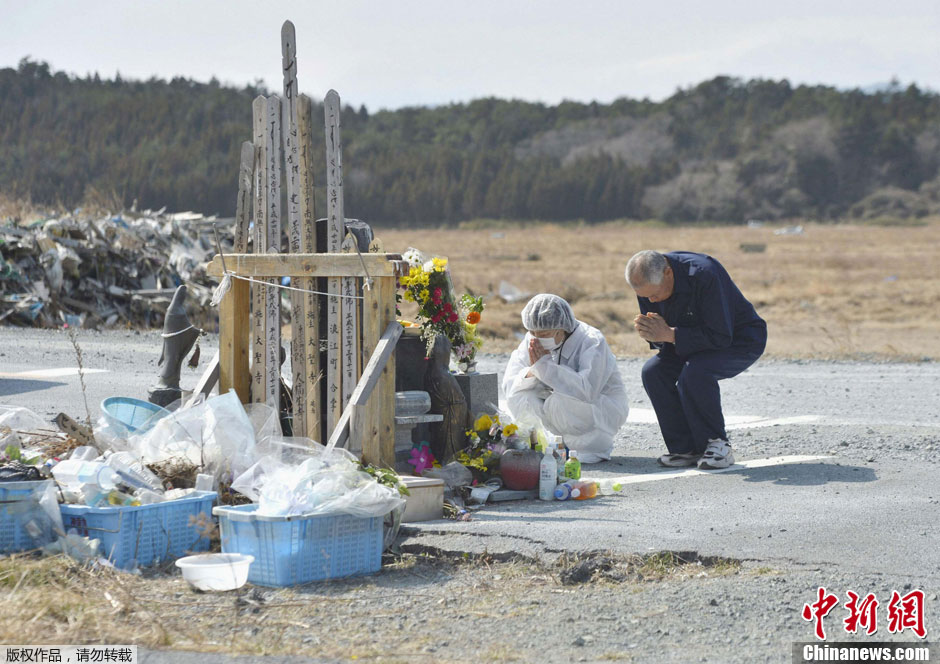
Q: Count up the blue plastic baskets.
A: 3